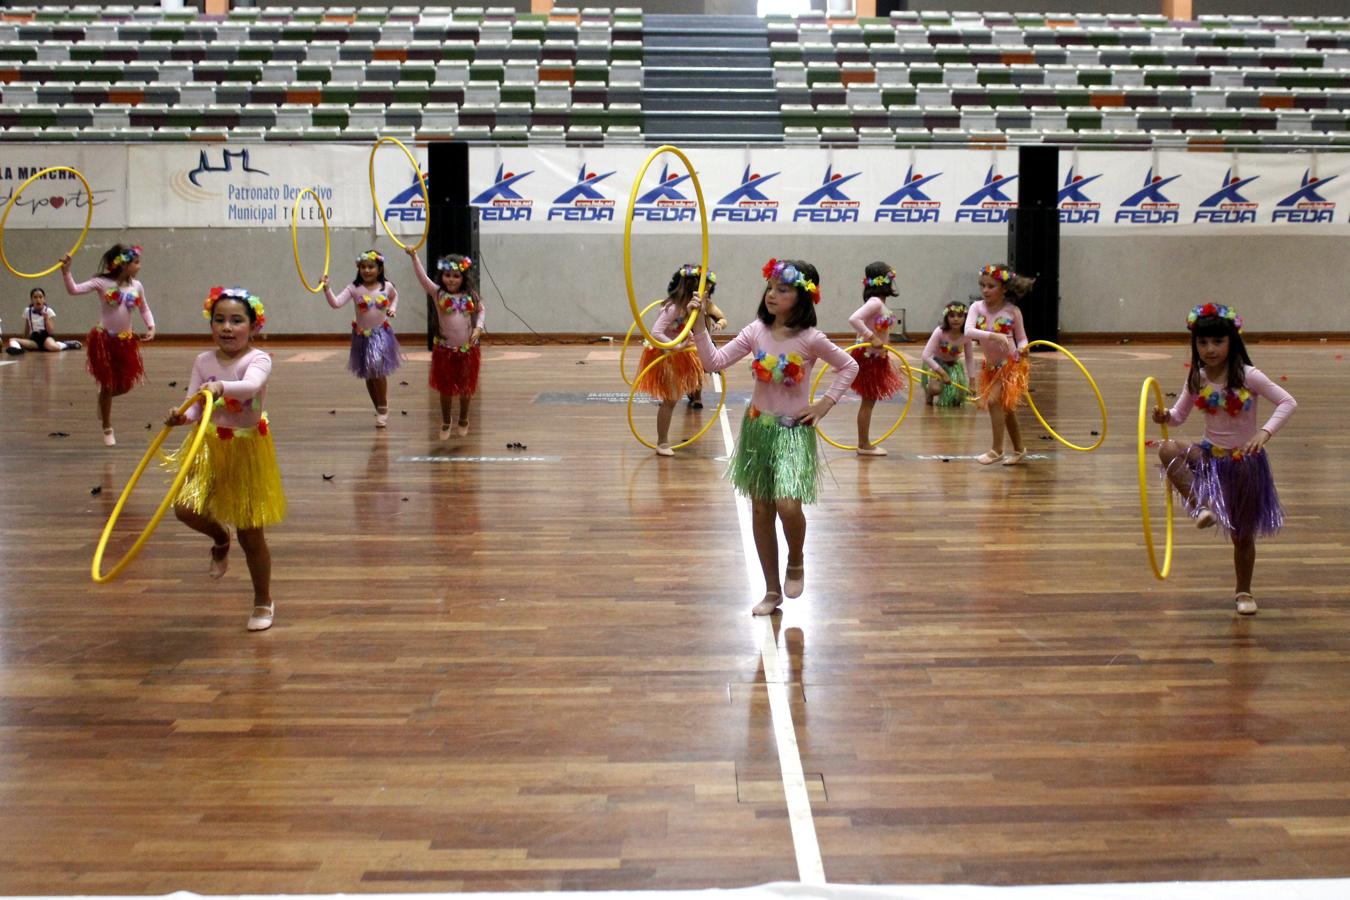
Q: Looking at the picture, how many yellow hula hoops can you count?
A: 11